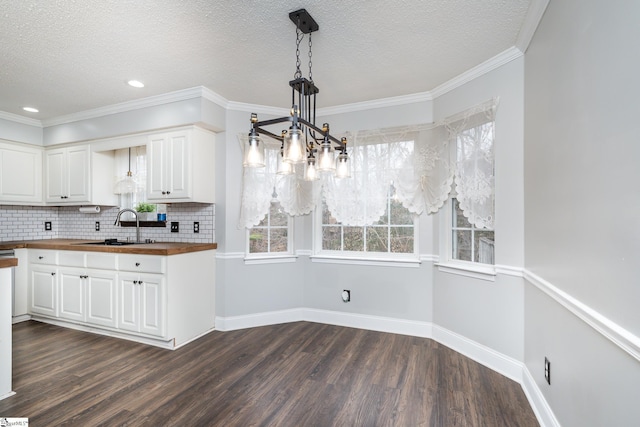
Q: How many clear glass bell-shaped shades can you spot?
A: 6